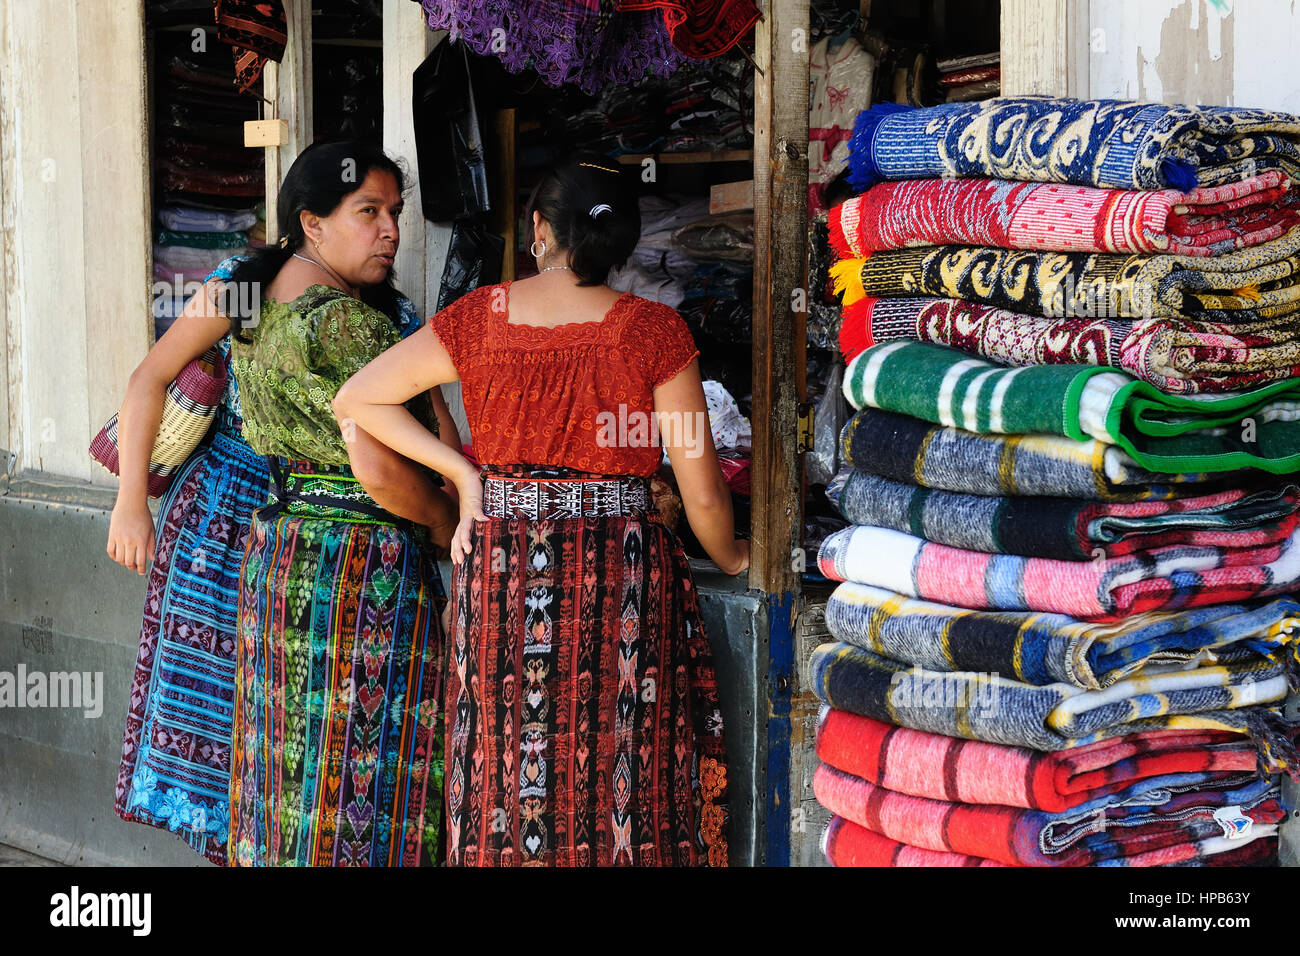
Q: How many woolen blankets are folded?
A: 13